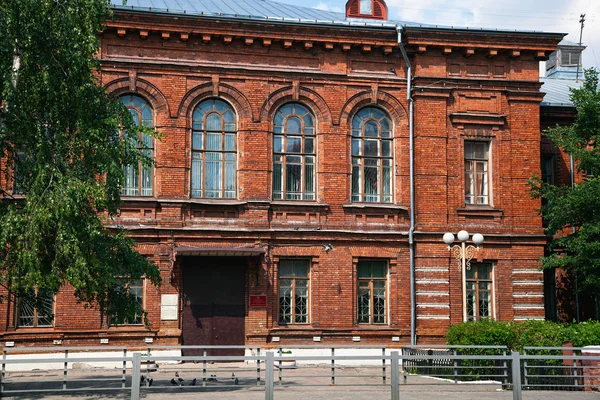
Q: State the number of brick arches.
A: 4